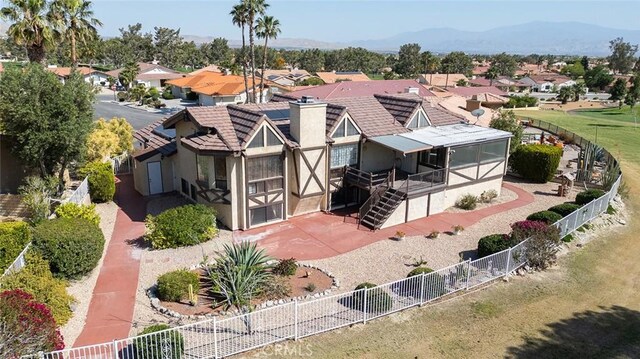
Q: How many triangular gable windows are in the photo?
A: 3